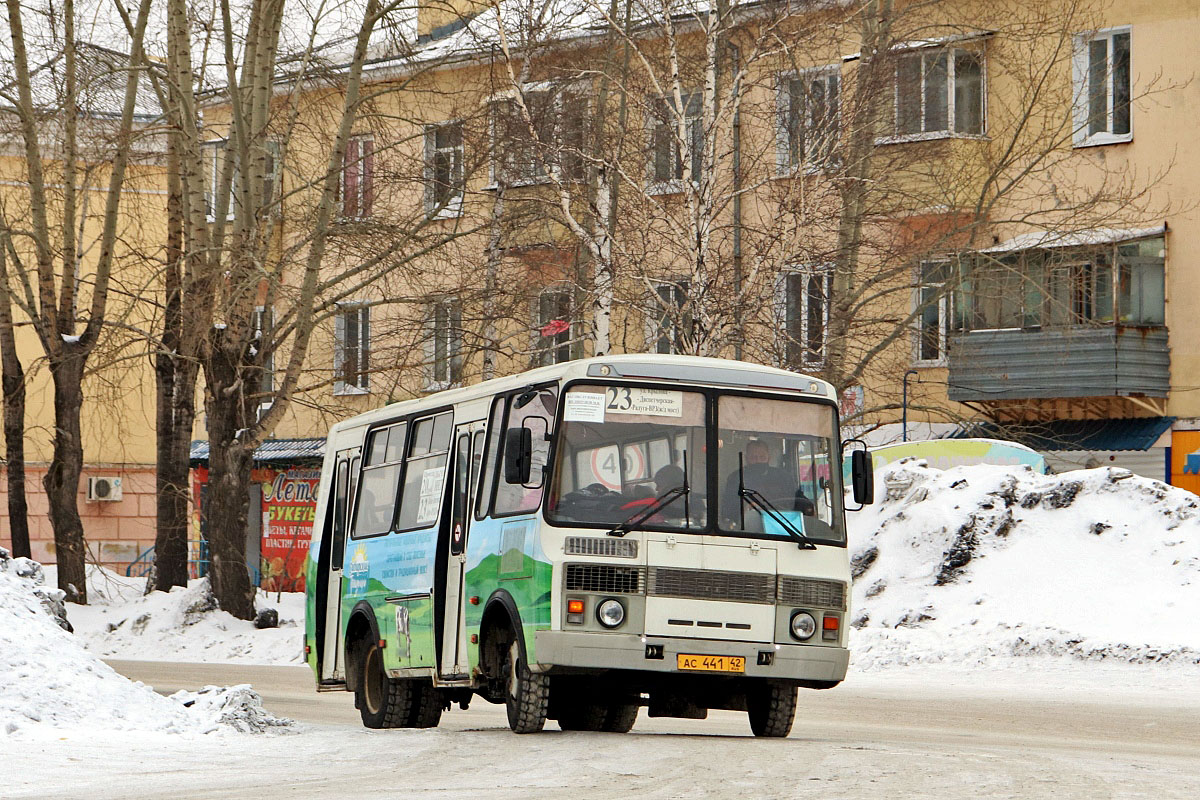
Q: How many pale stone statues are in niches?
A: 0